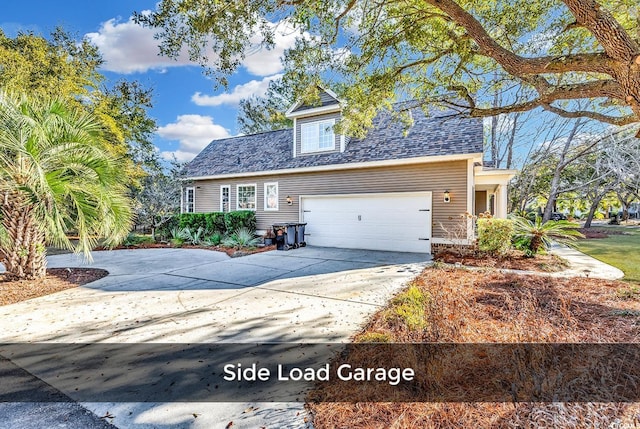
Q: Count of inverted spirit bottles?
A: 0